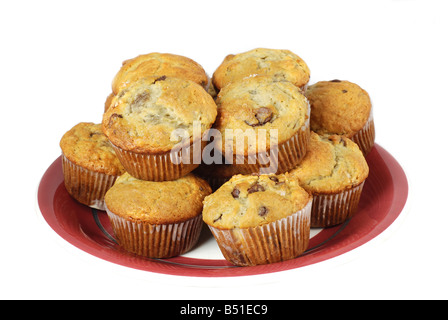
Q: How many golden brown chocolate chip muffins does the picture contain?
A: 9